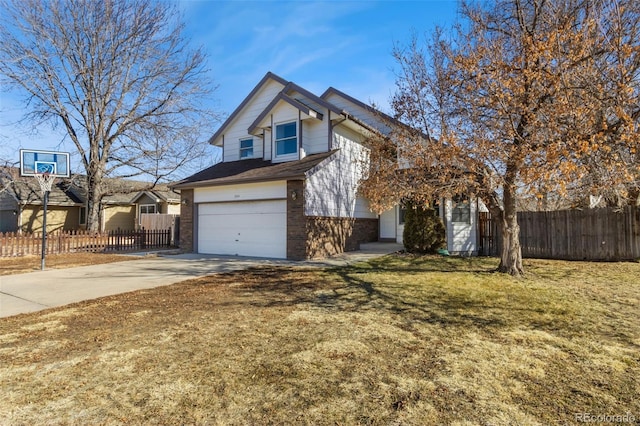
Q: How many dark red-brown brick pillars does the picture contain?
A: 2